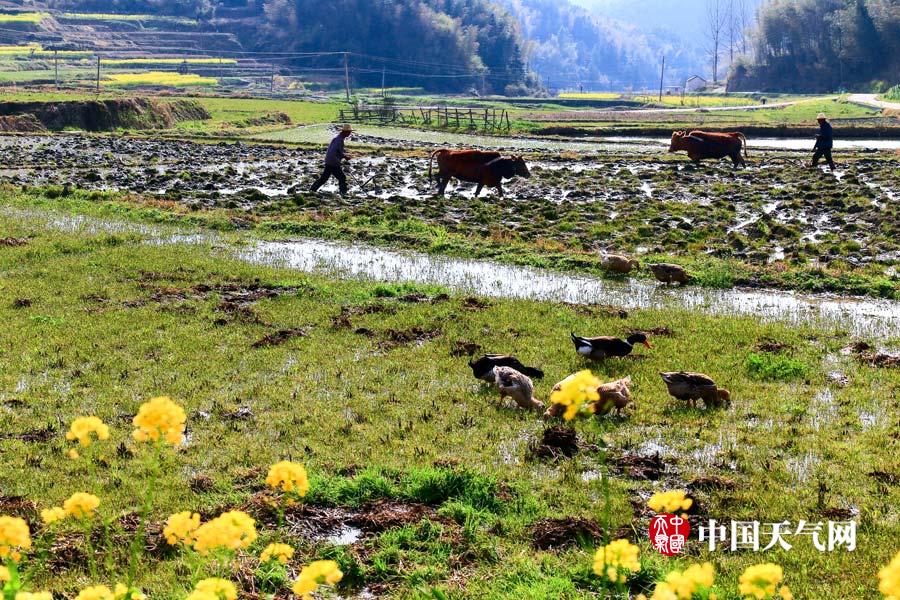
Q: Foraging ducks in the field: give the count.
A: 8